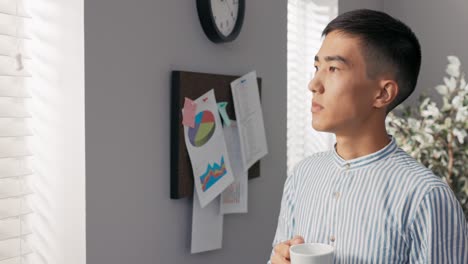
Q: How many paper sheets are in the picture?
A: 4